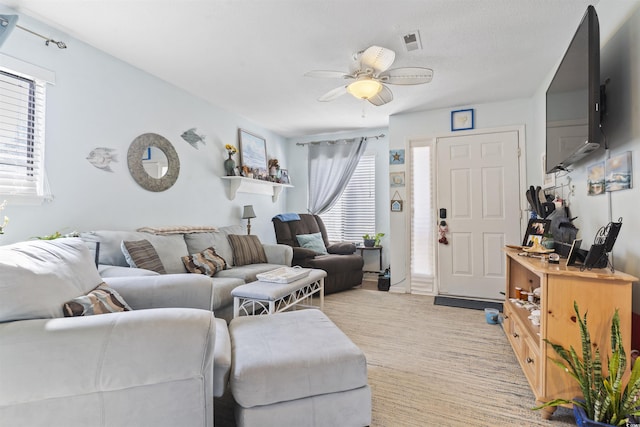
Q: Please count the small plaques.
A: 3